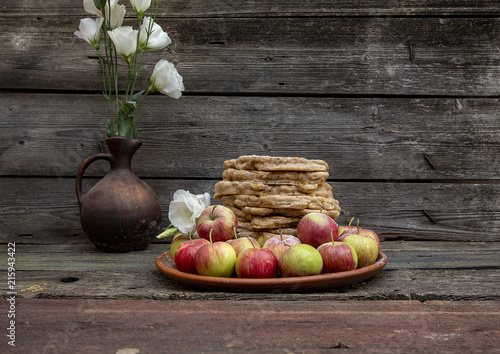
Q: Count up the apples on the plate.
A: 13